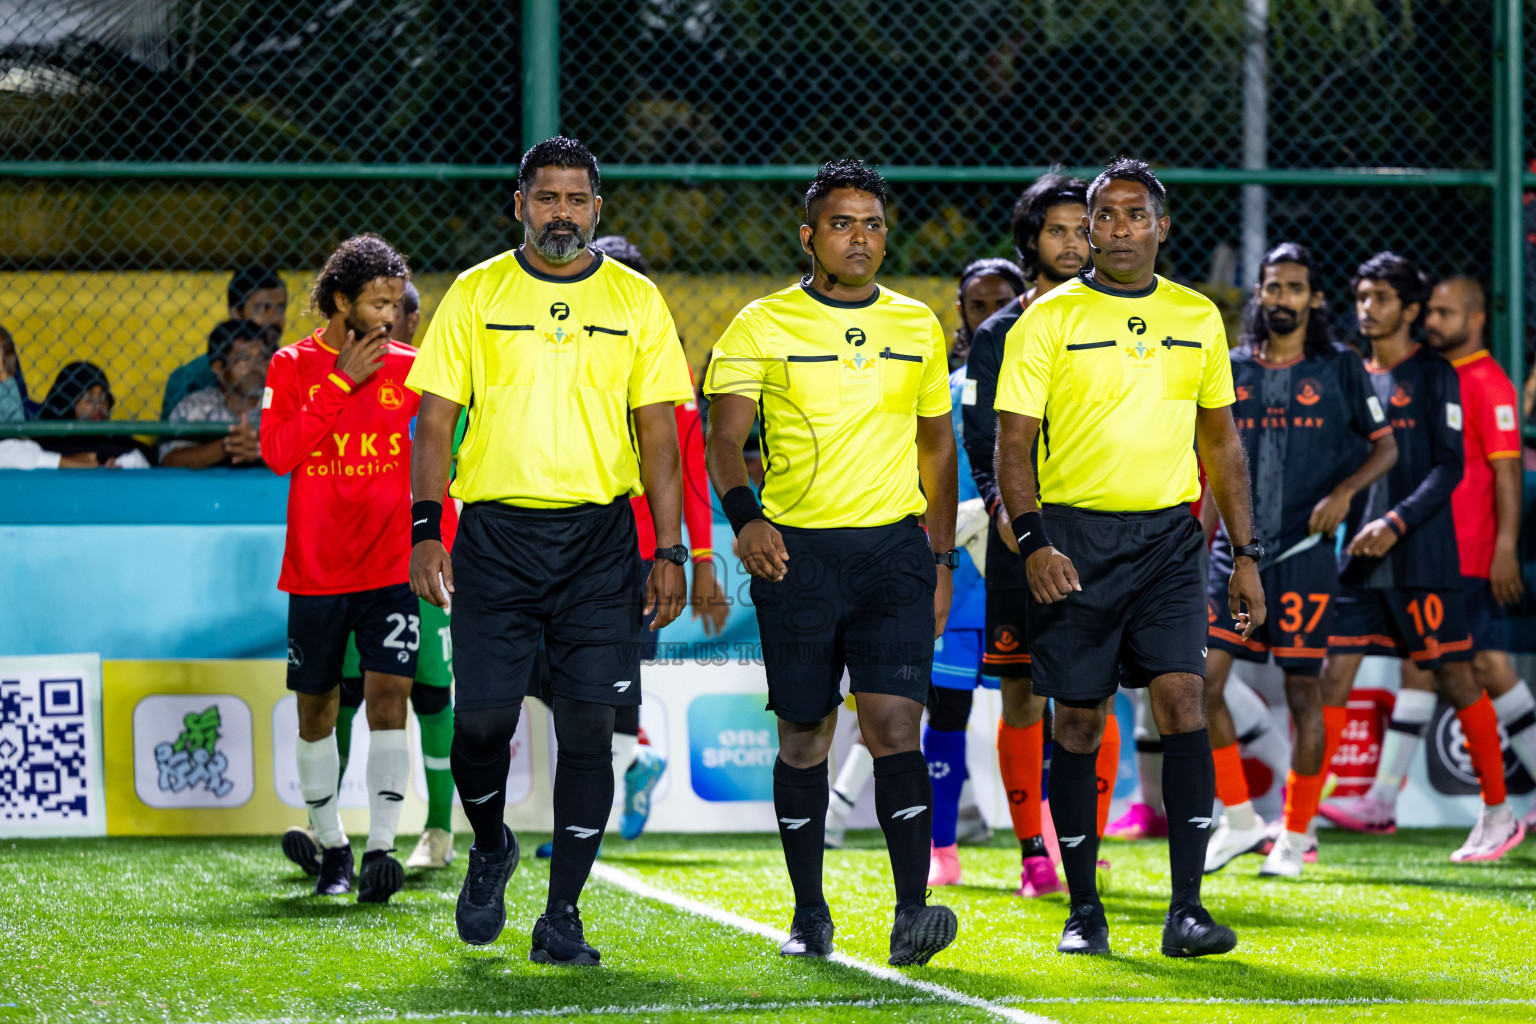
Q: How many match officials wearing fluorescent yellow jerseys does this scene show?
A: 3